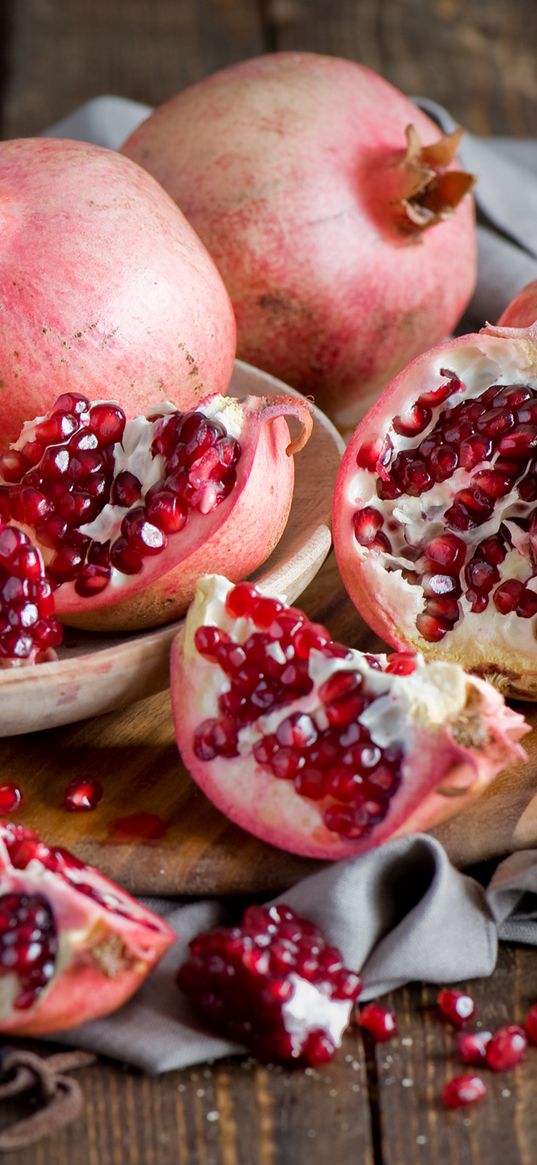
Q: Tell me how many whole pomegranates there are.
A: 2